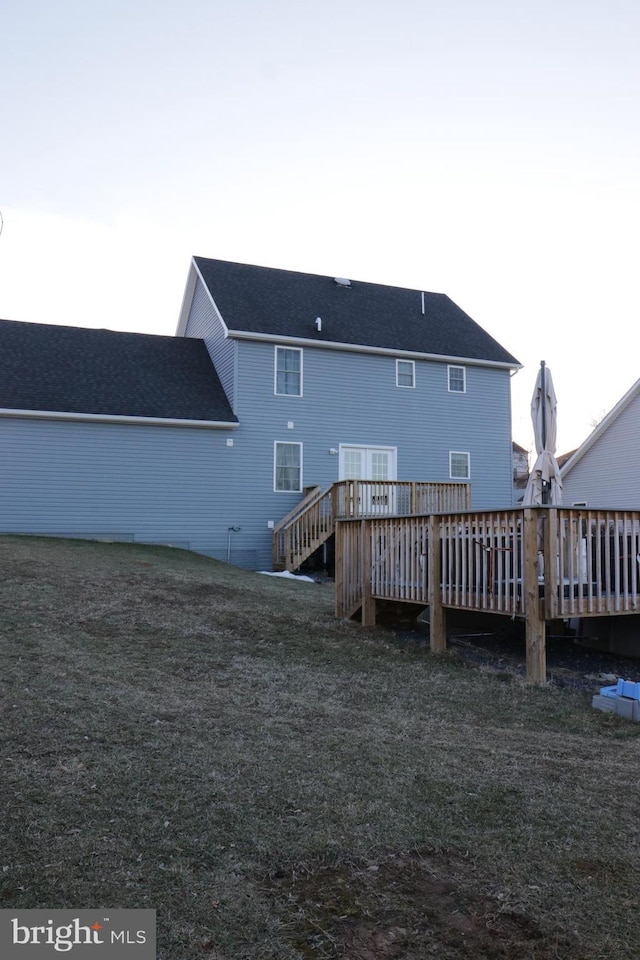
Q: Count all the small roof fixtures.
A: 3